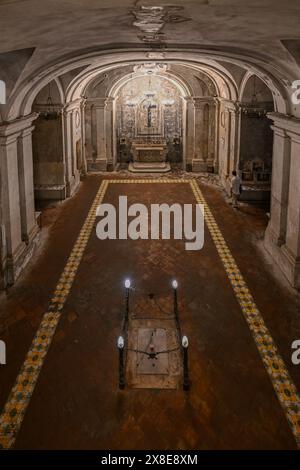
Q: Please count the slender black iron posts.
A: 4